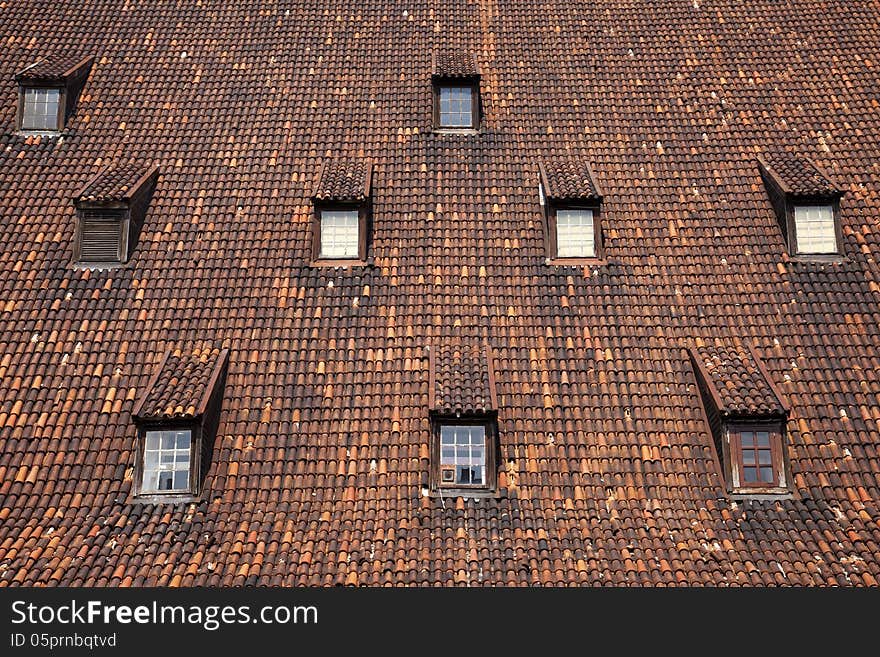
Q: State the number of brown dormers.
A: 9